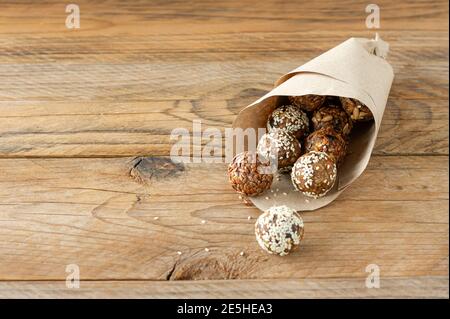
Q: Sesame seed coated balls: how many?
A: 4